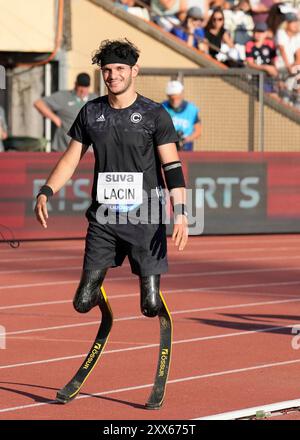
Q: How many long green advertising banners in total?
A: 0